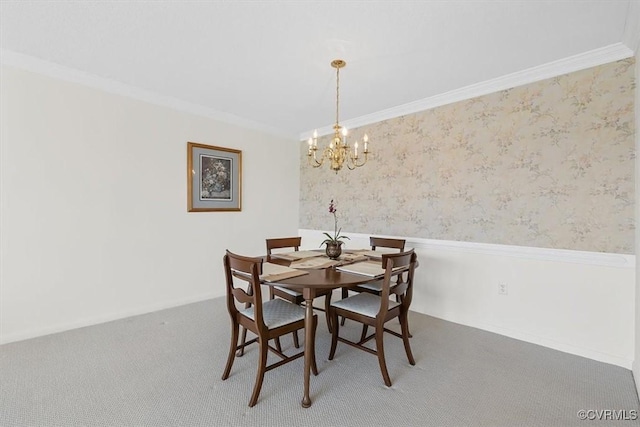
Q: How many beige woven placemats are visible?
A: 4